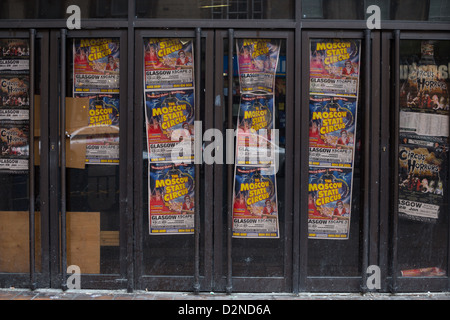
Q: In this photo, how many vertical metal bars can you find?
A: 6